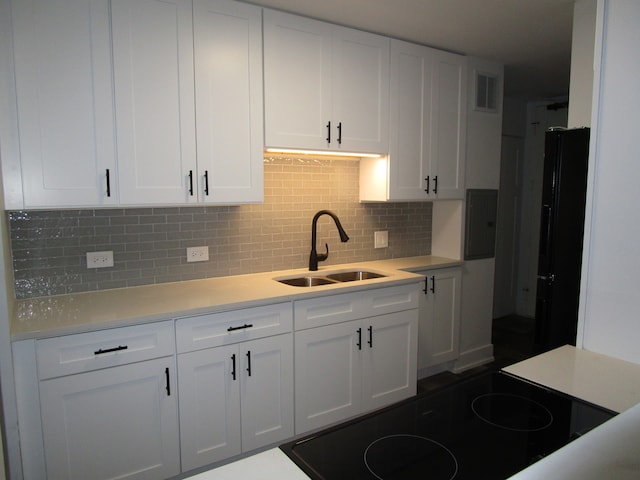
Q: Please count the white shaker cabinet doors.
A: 14